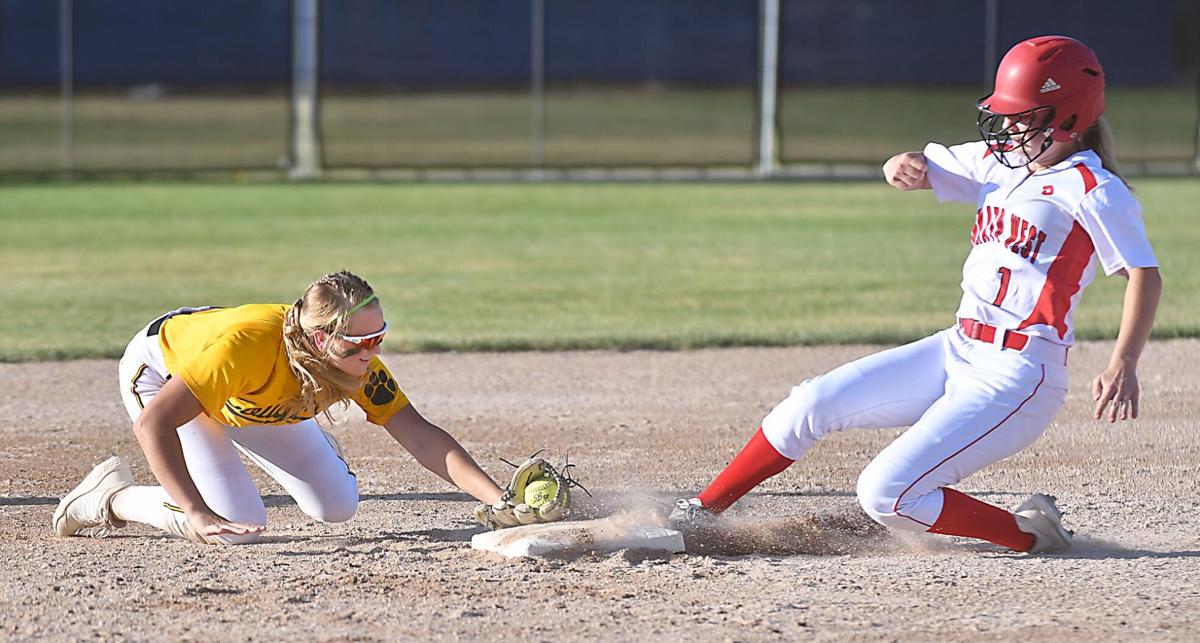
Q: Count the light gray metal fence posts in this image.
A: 5